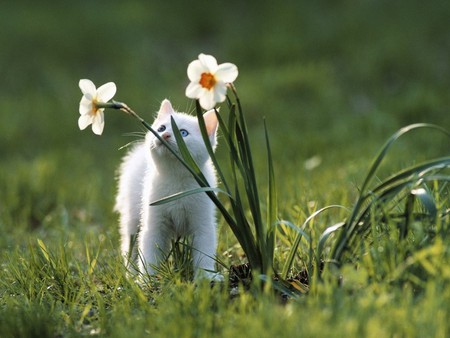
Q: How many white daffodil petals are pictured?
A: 11